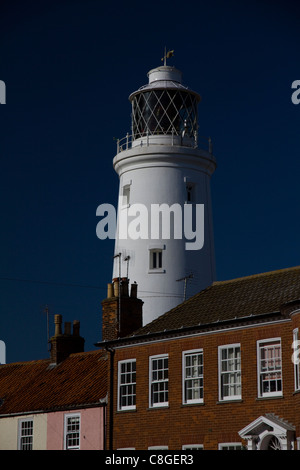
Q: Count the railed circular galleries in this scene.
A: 1